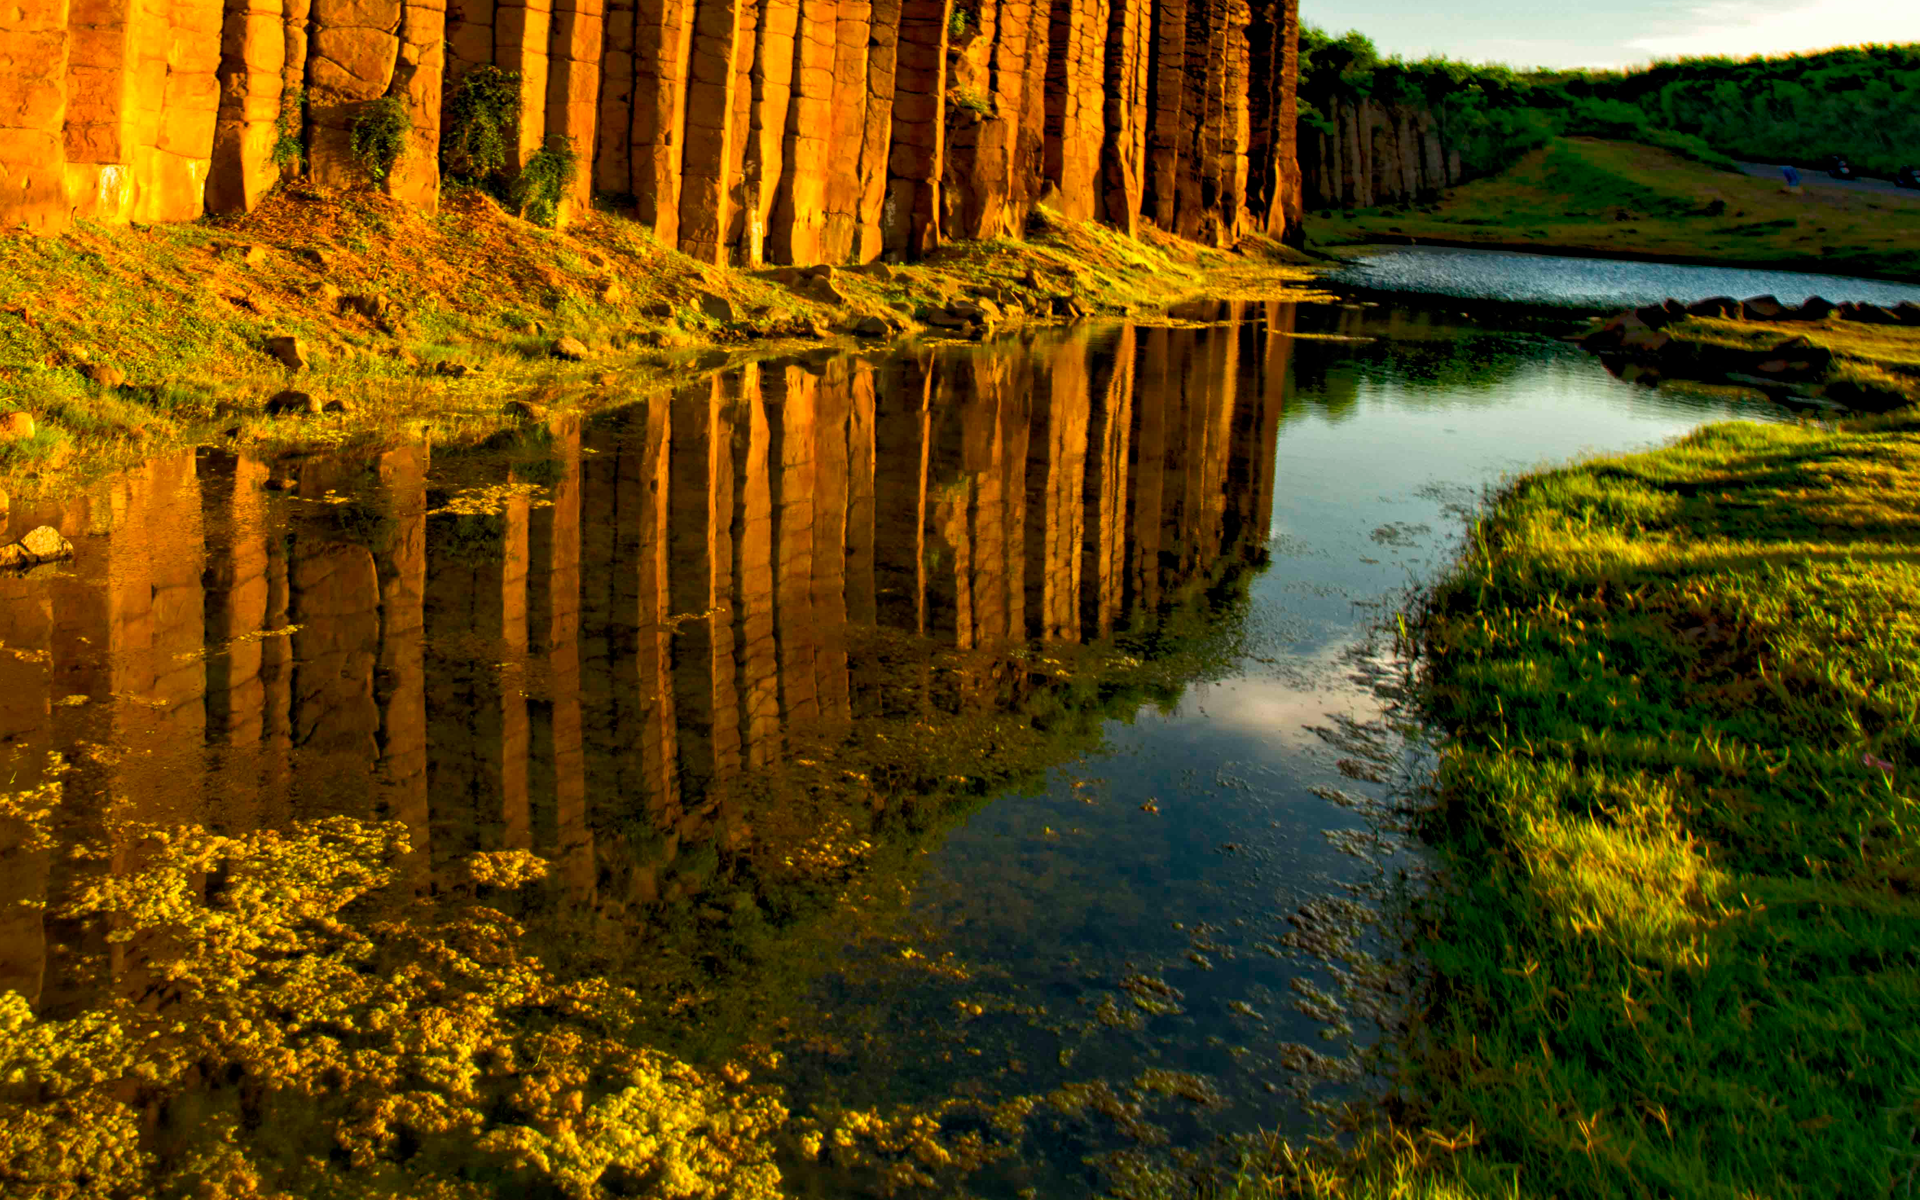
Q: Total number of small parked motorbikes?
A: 2